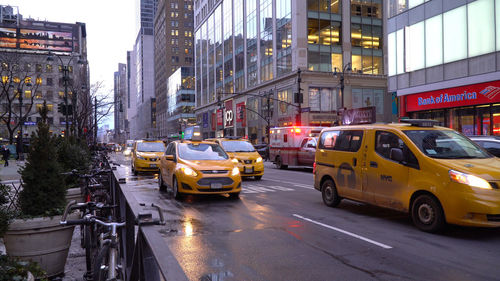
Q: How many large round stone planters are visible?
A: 2